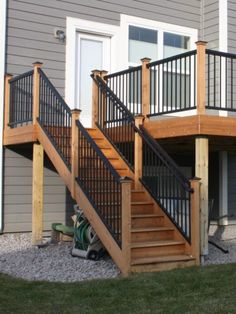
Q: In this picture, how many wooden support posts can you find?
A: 2